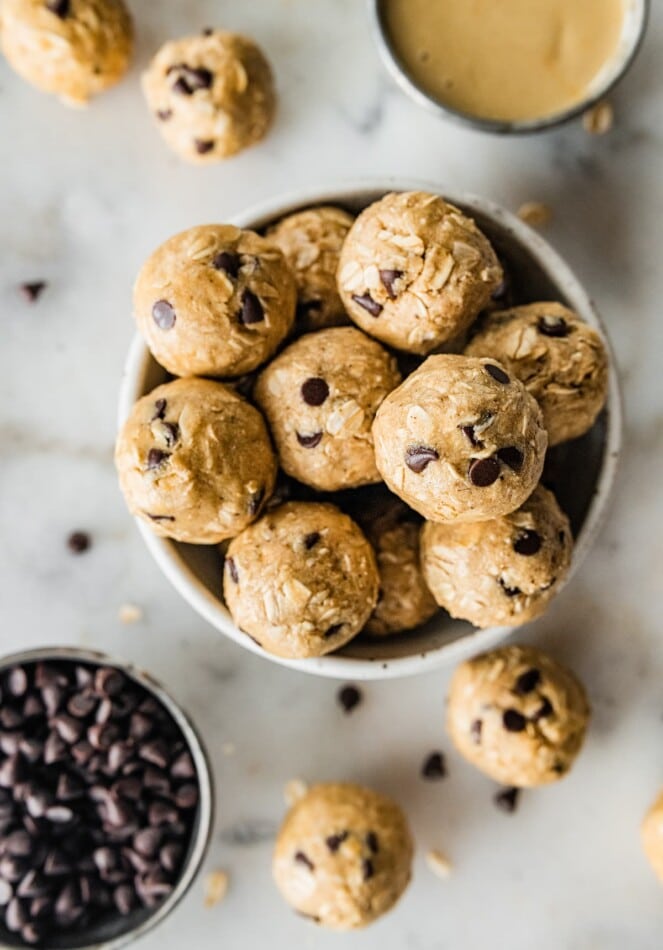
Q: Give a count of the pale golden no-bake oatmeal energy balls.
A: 15